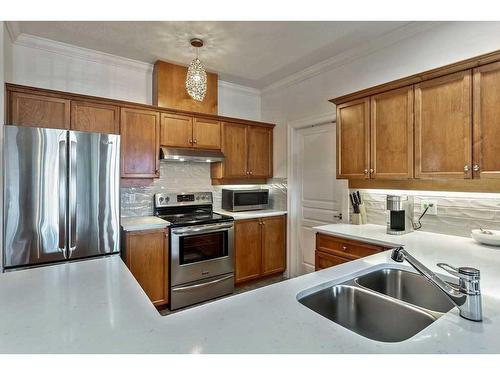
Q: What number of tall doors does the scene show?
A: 1